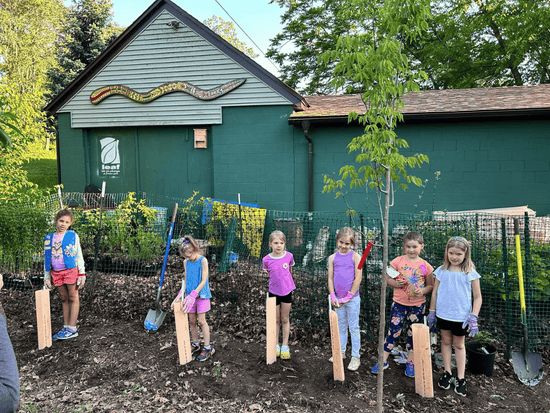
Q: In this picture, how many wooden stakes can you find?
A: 5